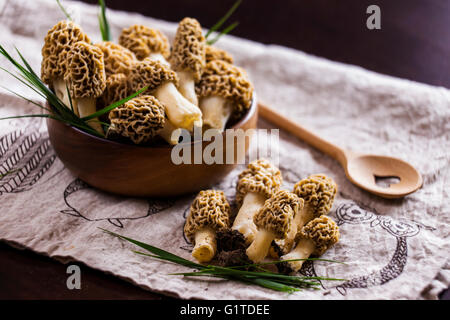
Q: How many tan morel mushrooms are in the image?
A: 15